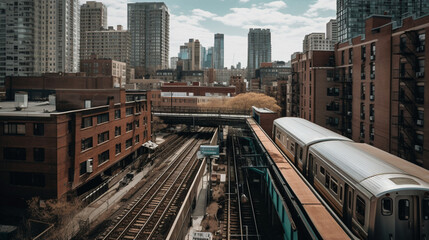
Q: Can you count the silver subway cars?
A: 2